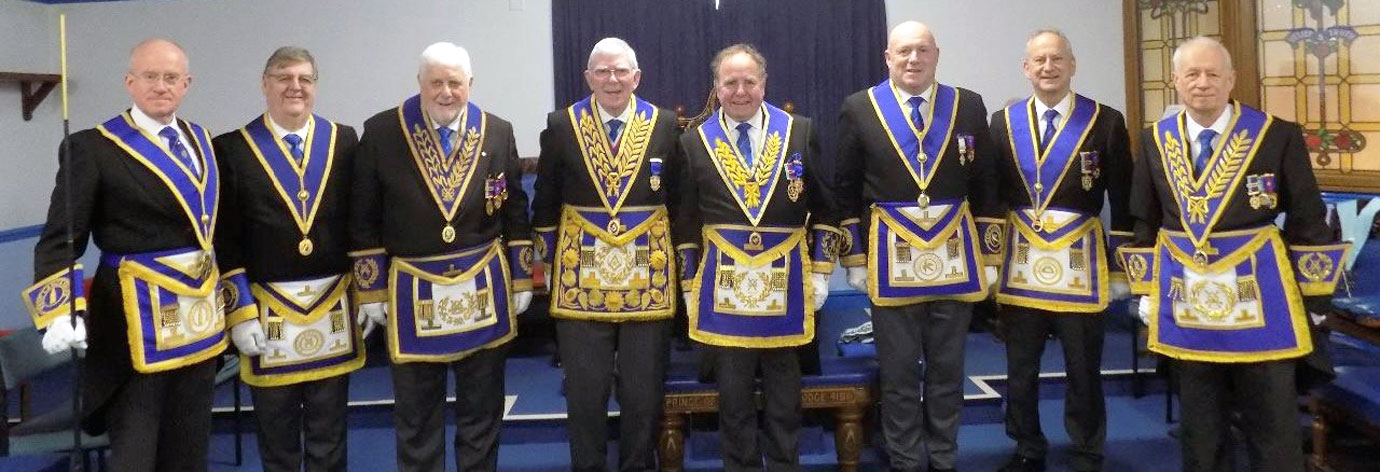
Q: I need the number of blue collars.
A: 8